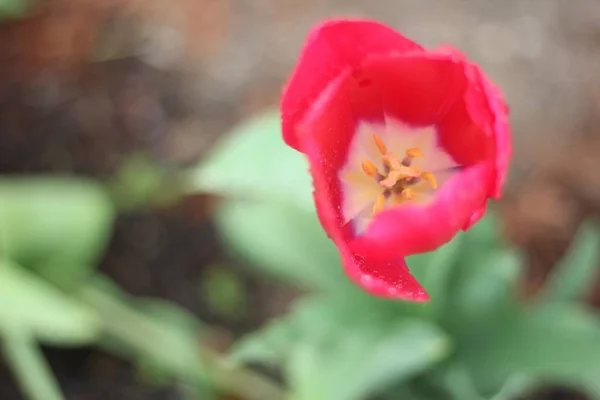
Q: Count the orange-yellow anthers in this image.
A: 6